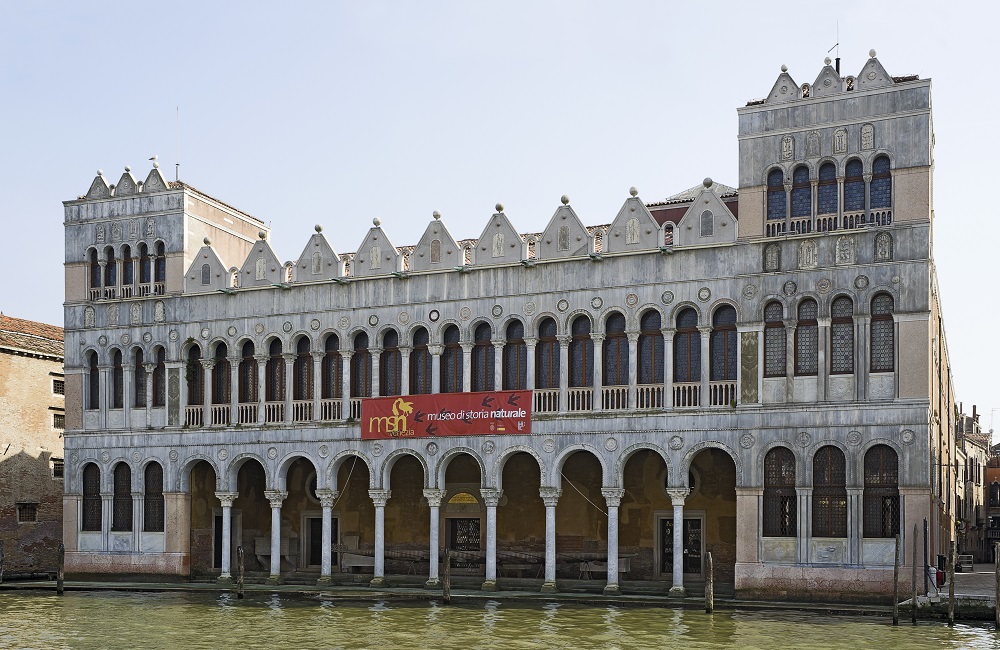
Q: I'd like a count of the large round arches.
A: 10